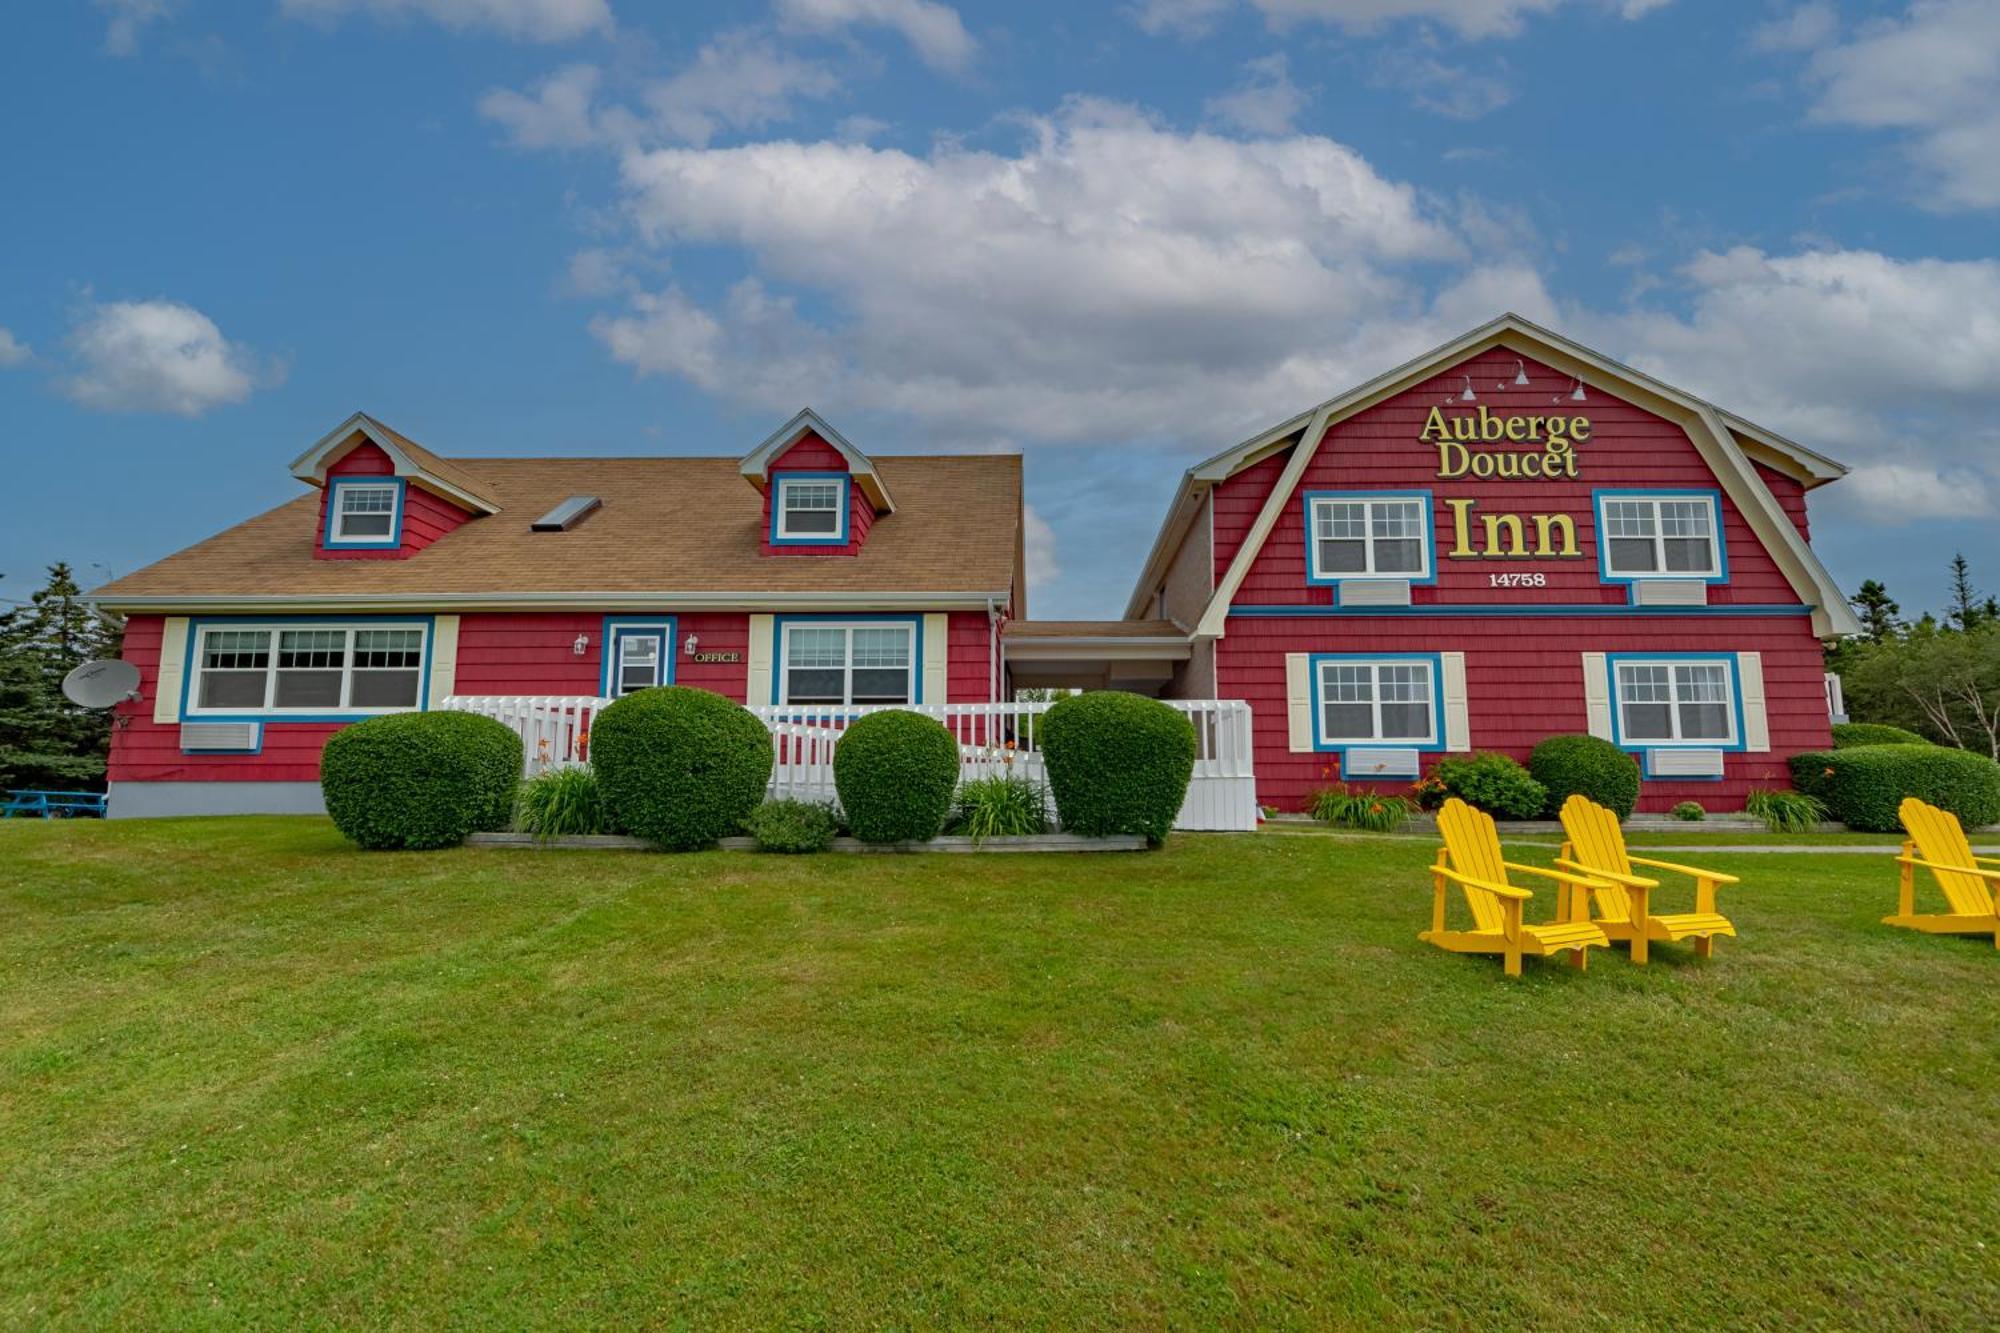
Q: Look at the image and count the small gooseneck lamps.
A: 3